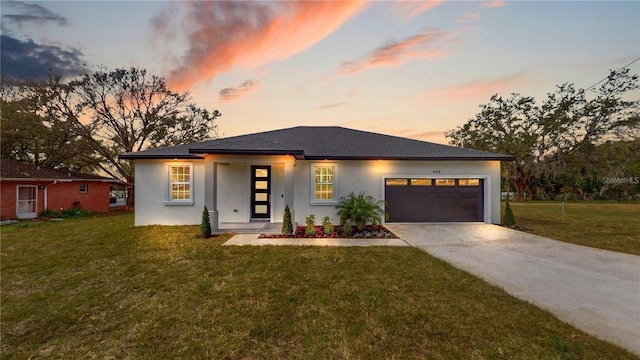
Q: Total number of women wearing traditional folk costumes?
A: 0